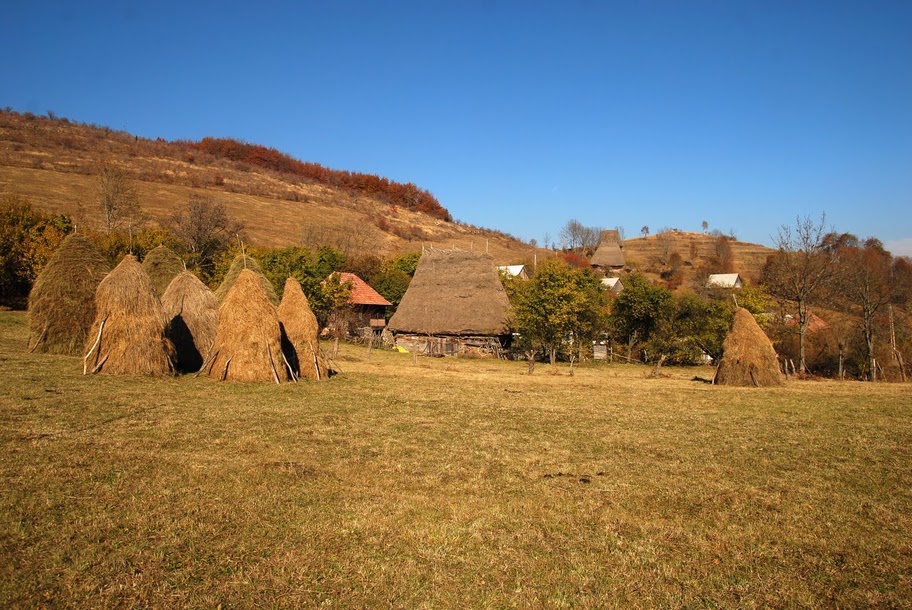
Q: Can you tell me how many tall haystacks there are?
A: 8